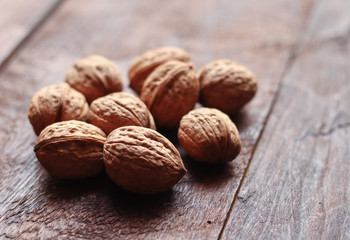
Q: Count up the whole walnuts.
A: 9